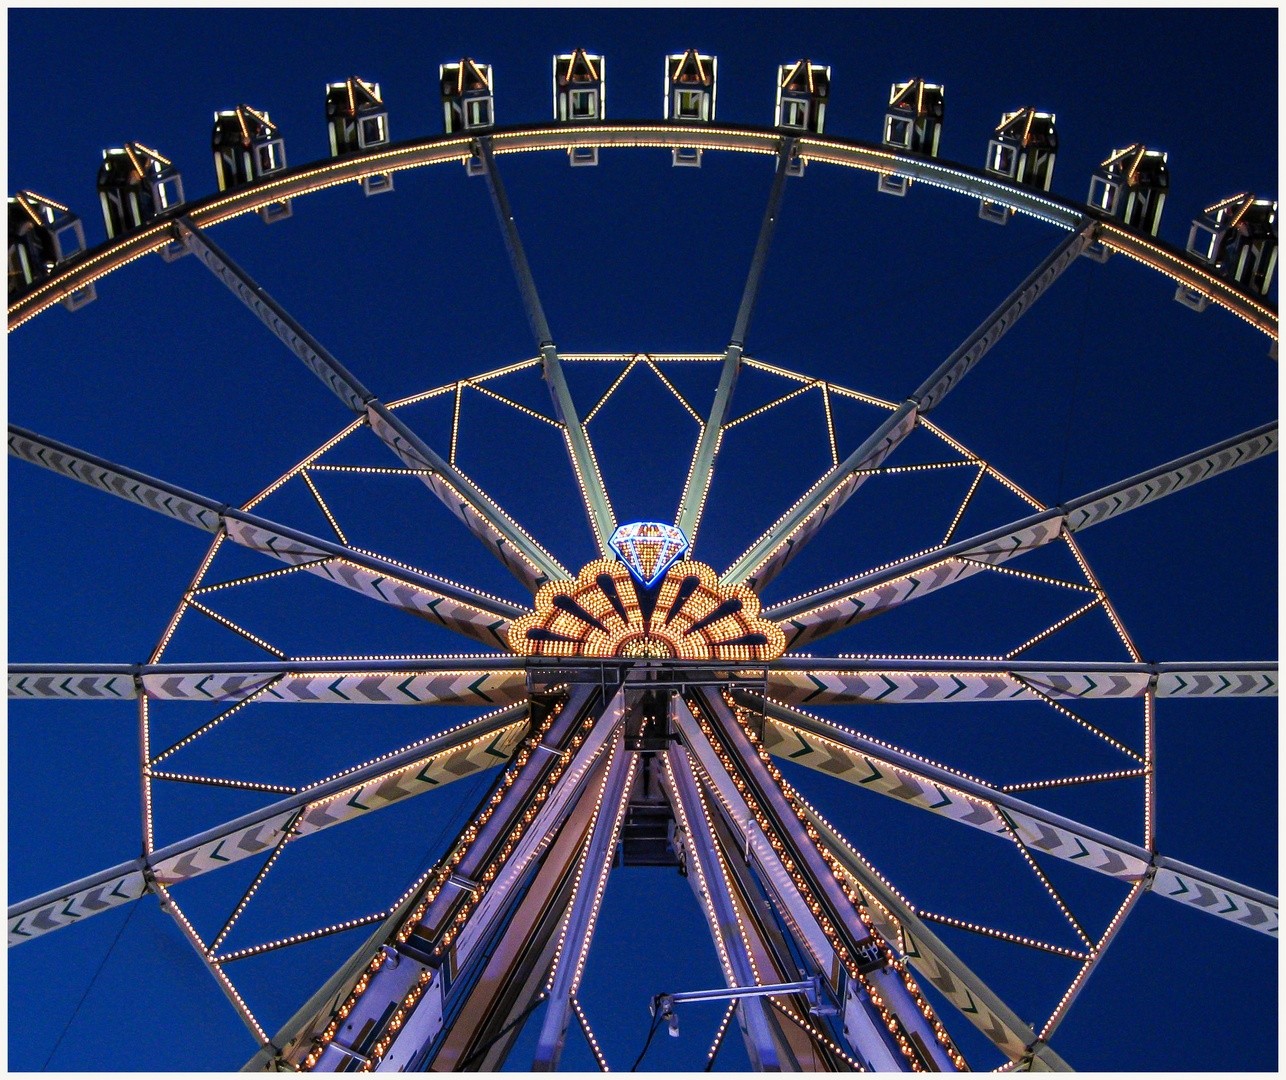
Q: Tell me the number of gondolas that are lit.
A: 12